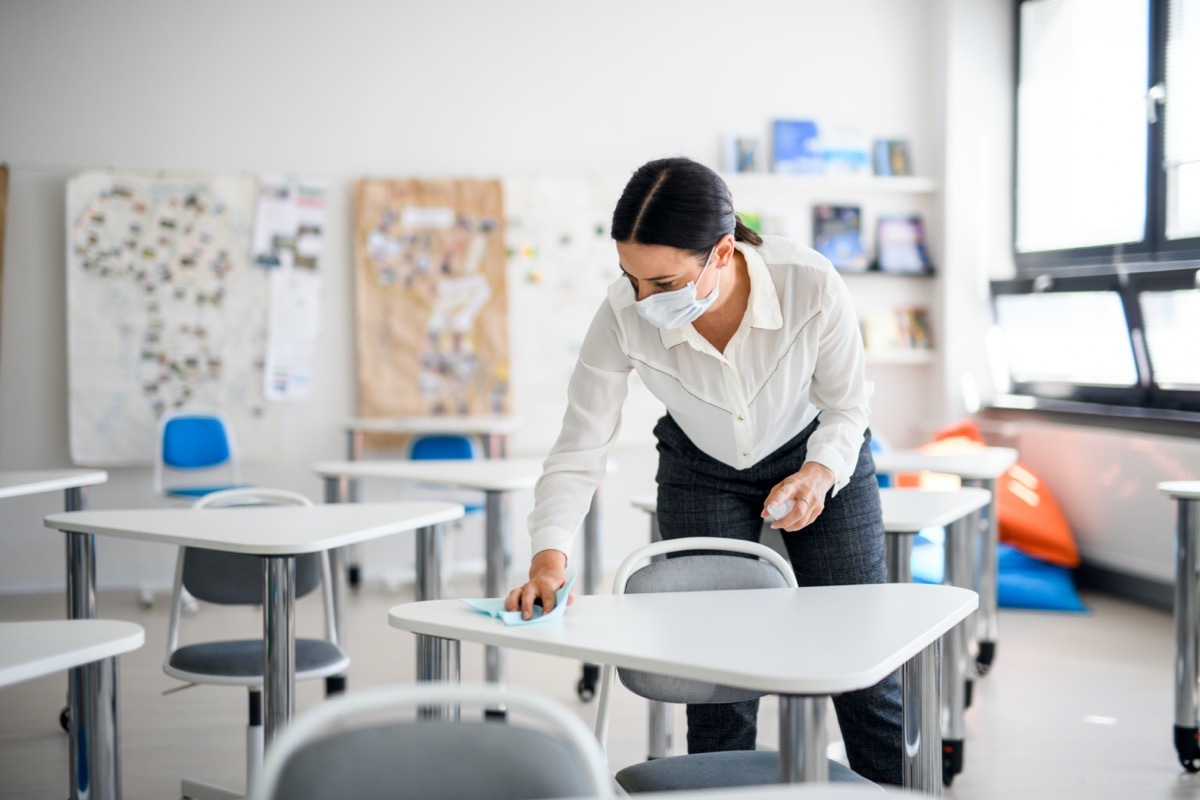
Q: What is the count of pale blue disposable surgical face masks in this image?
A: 1